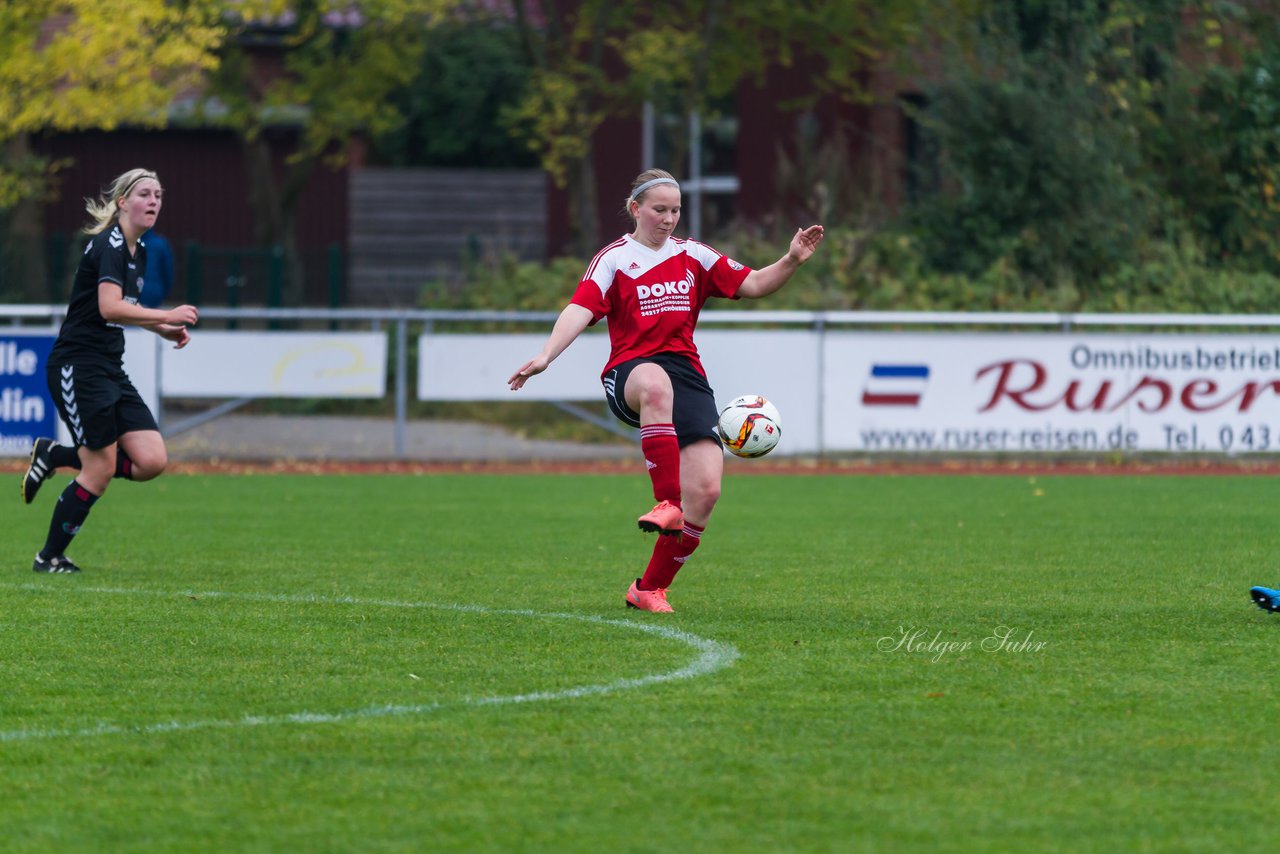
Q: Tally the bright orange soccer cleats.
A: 2